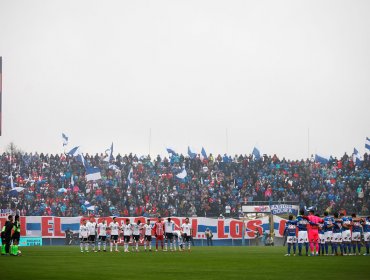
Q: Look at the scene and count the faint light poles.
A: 3